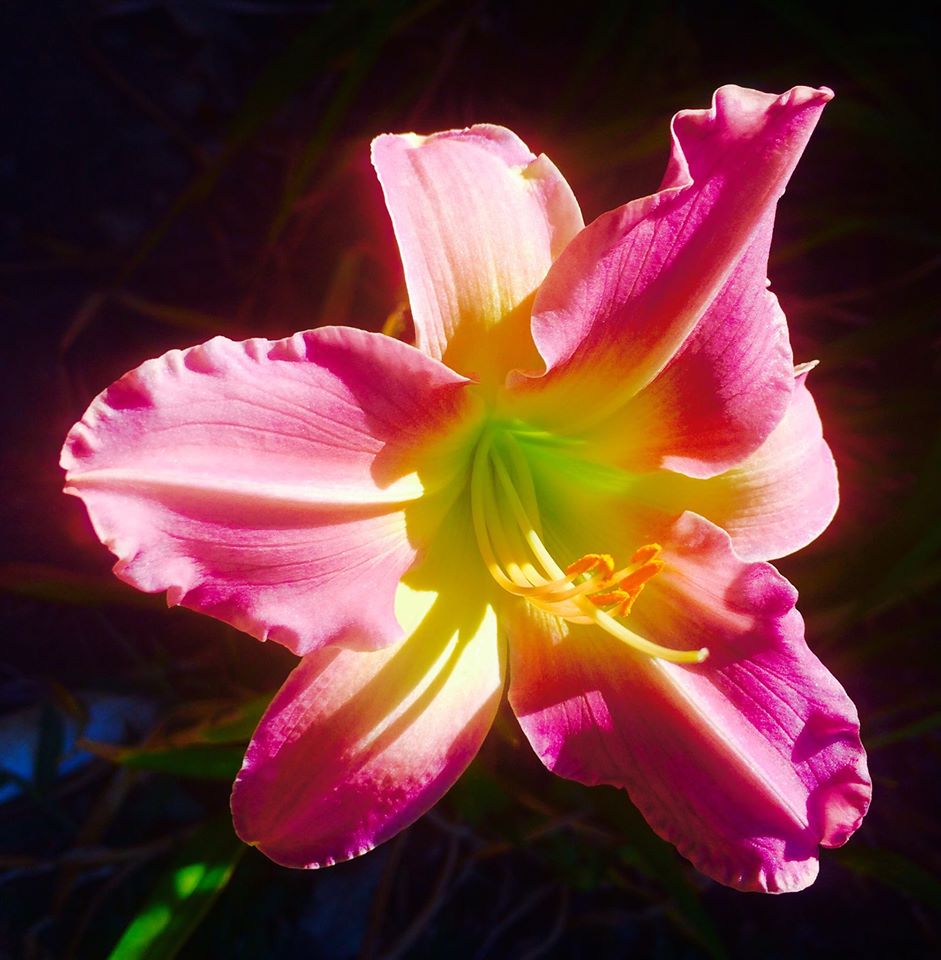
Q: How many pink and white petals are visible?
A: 6